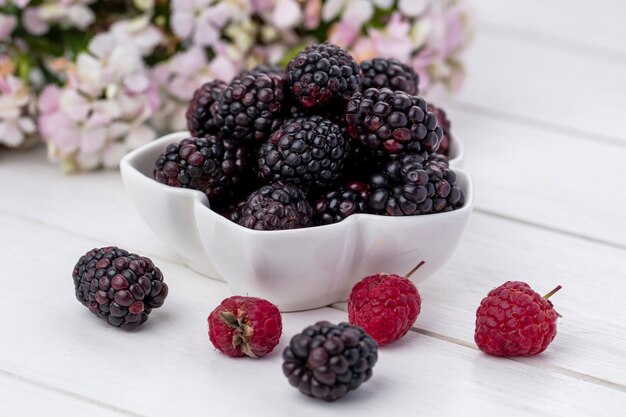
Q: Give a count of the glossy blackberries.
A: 14